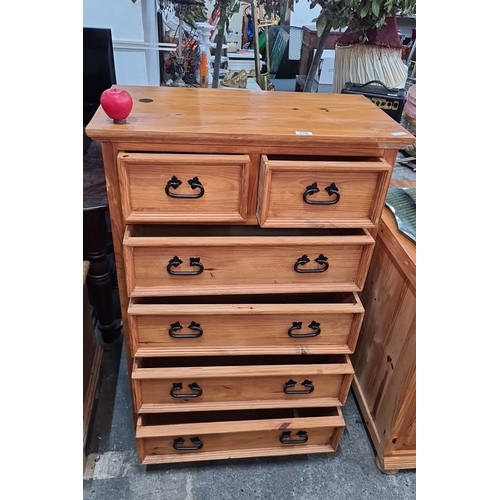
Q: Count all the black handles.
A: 10